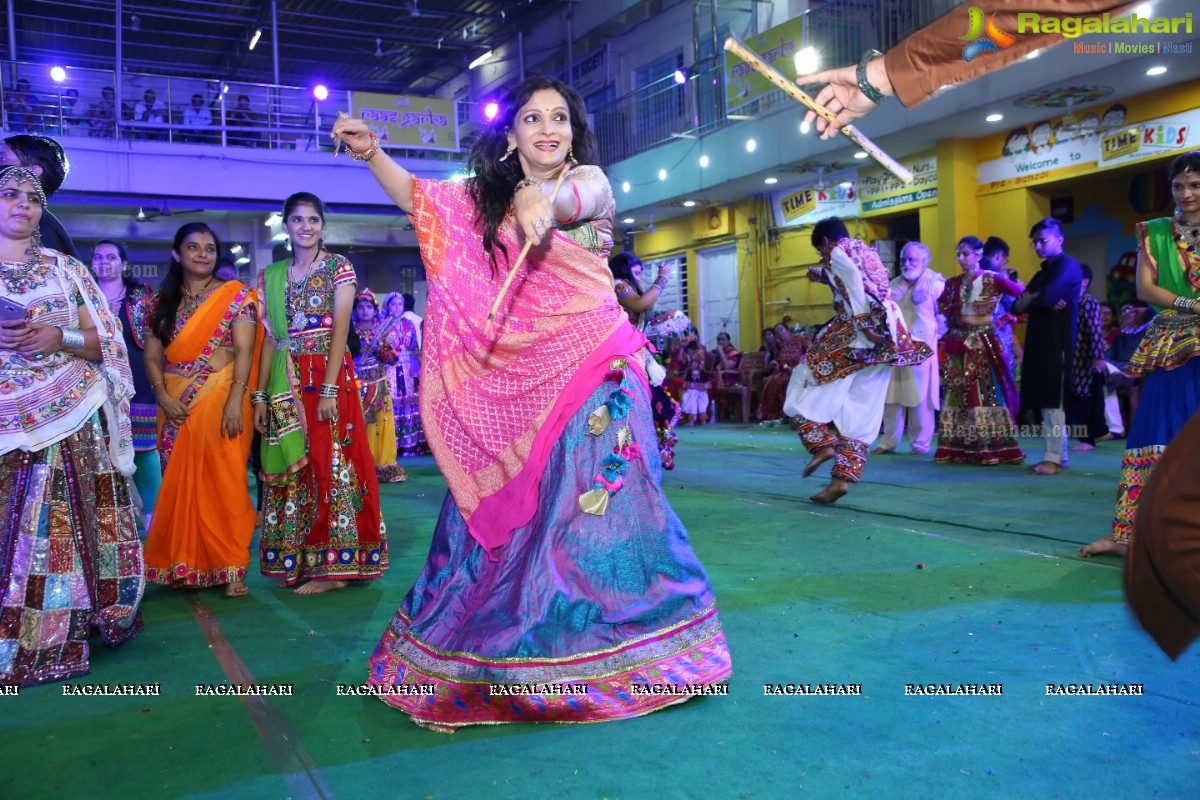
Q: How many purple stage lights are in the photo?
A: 4